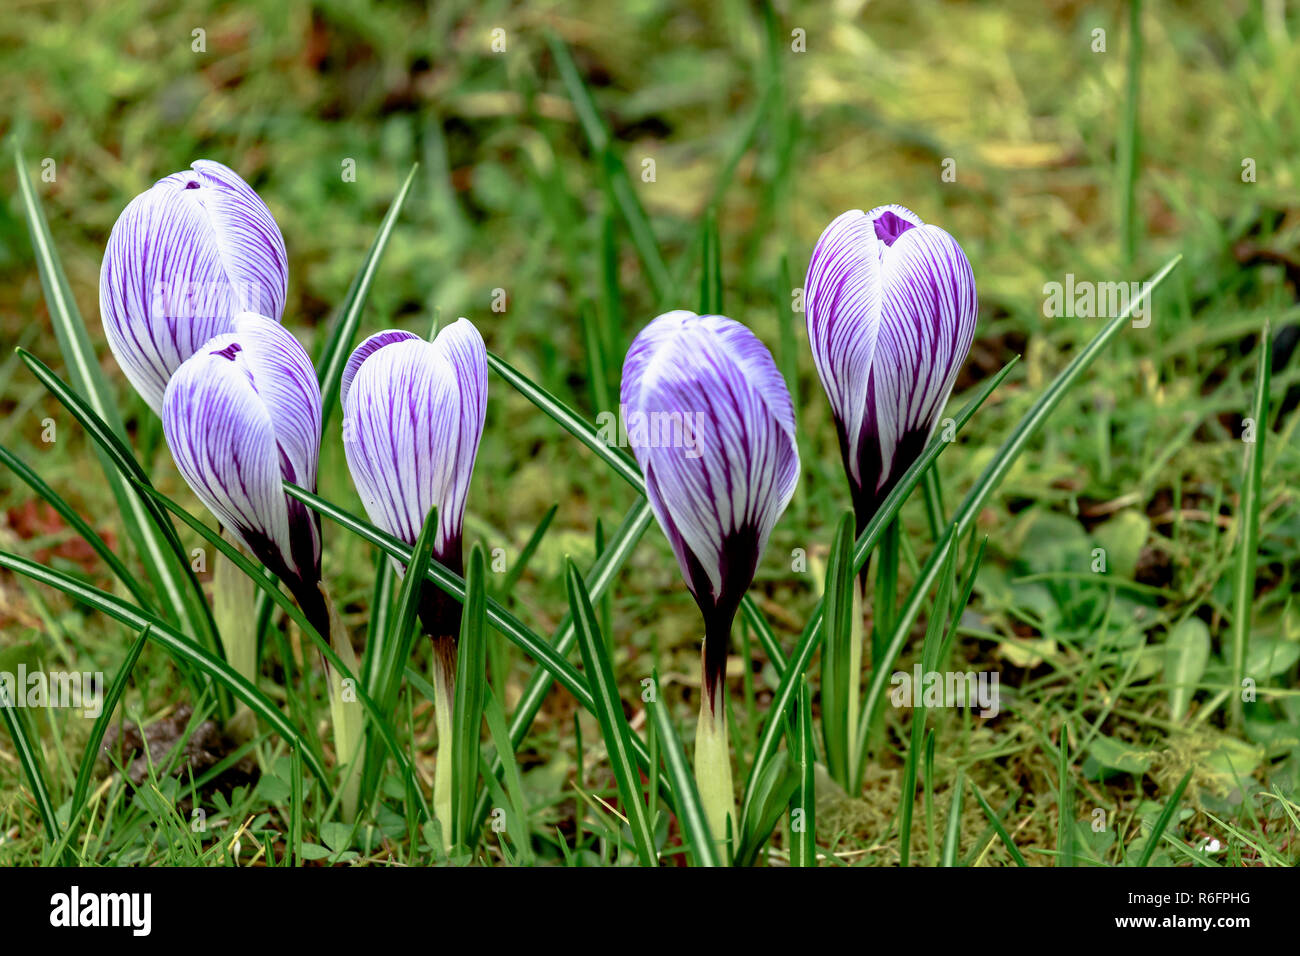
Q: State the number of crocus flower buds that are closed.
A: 5